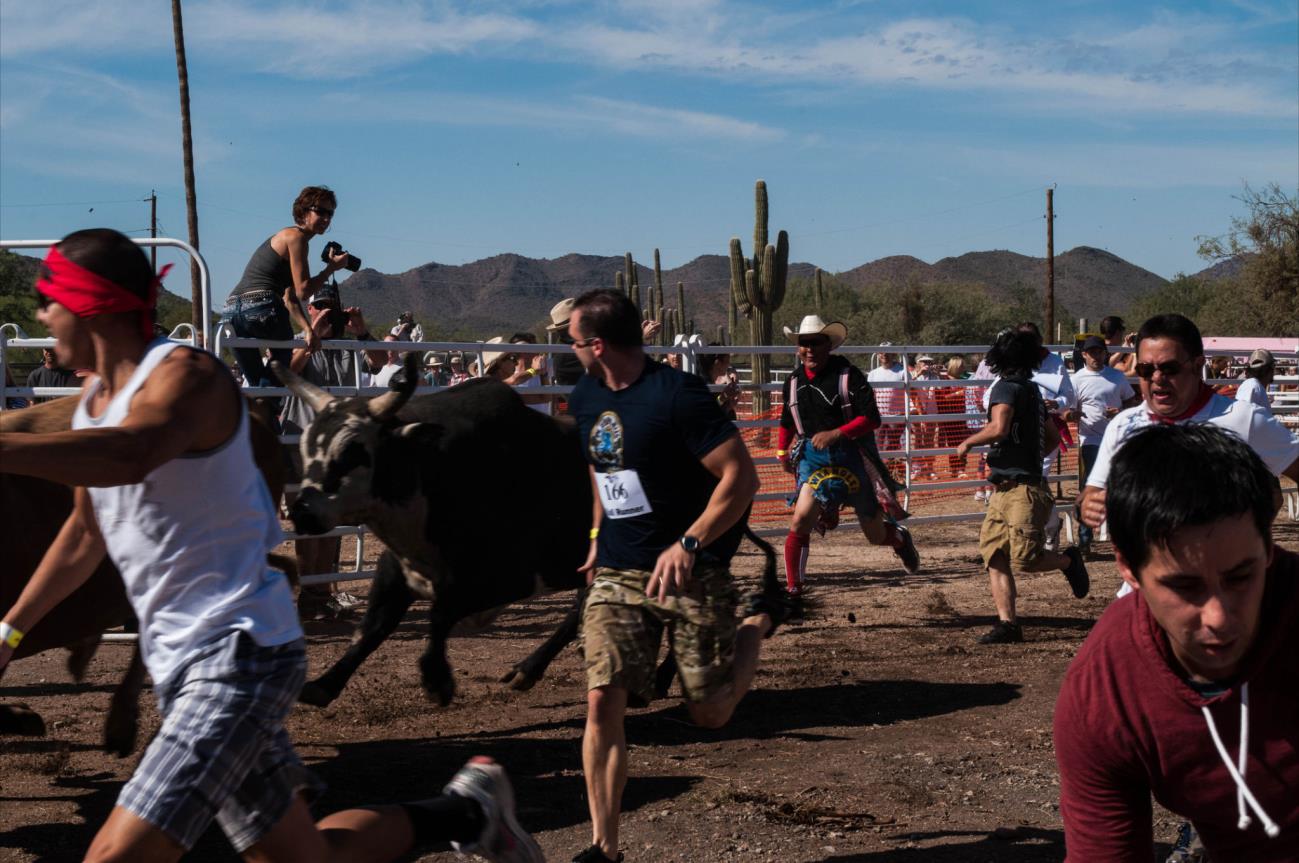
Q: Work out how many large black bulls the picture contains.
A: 1